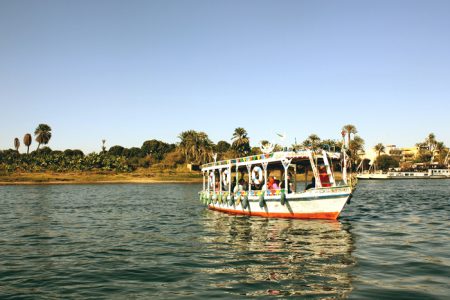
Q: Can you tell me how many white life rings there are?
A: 3